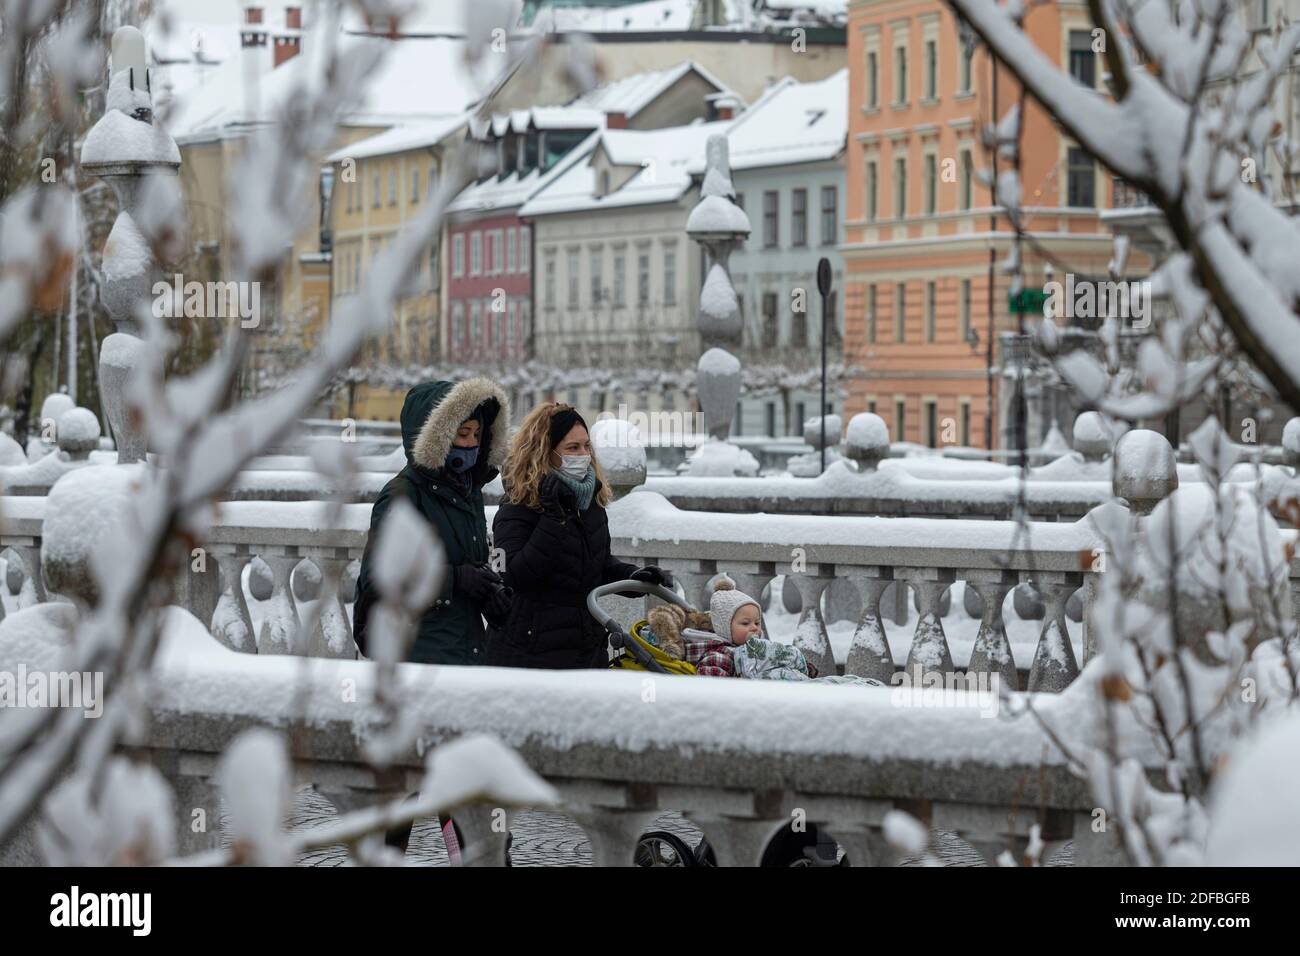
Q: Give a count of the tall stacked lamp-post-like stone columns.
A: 2